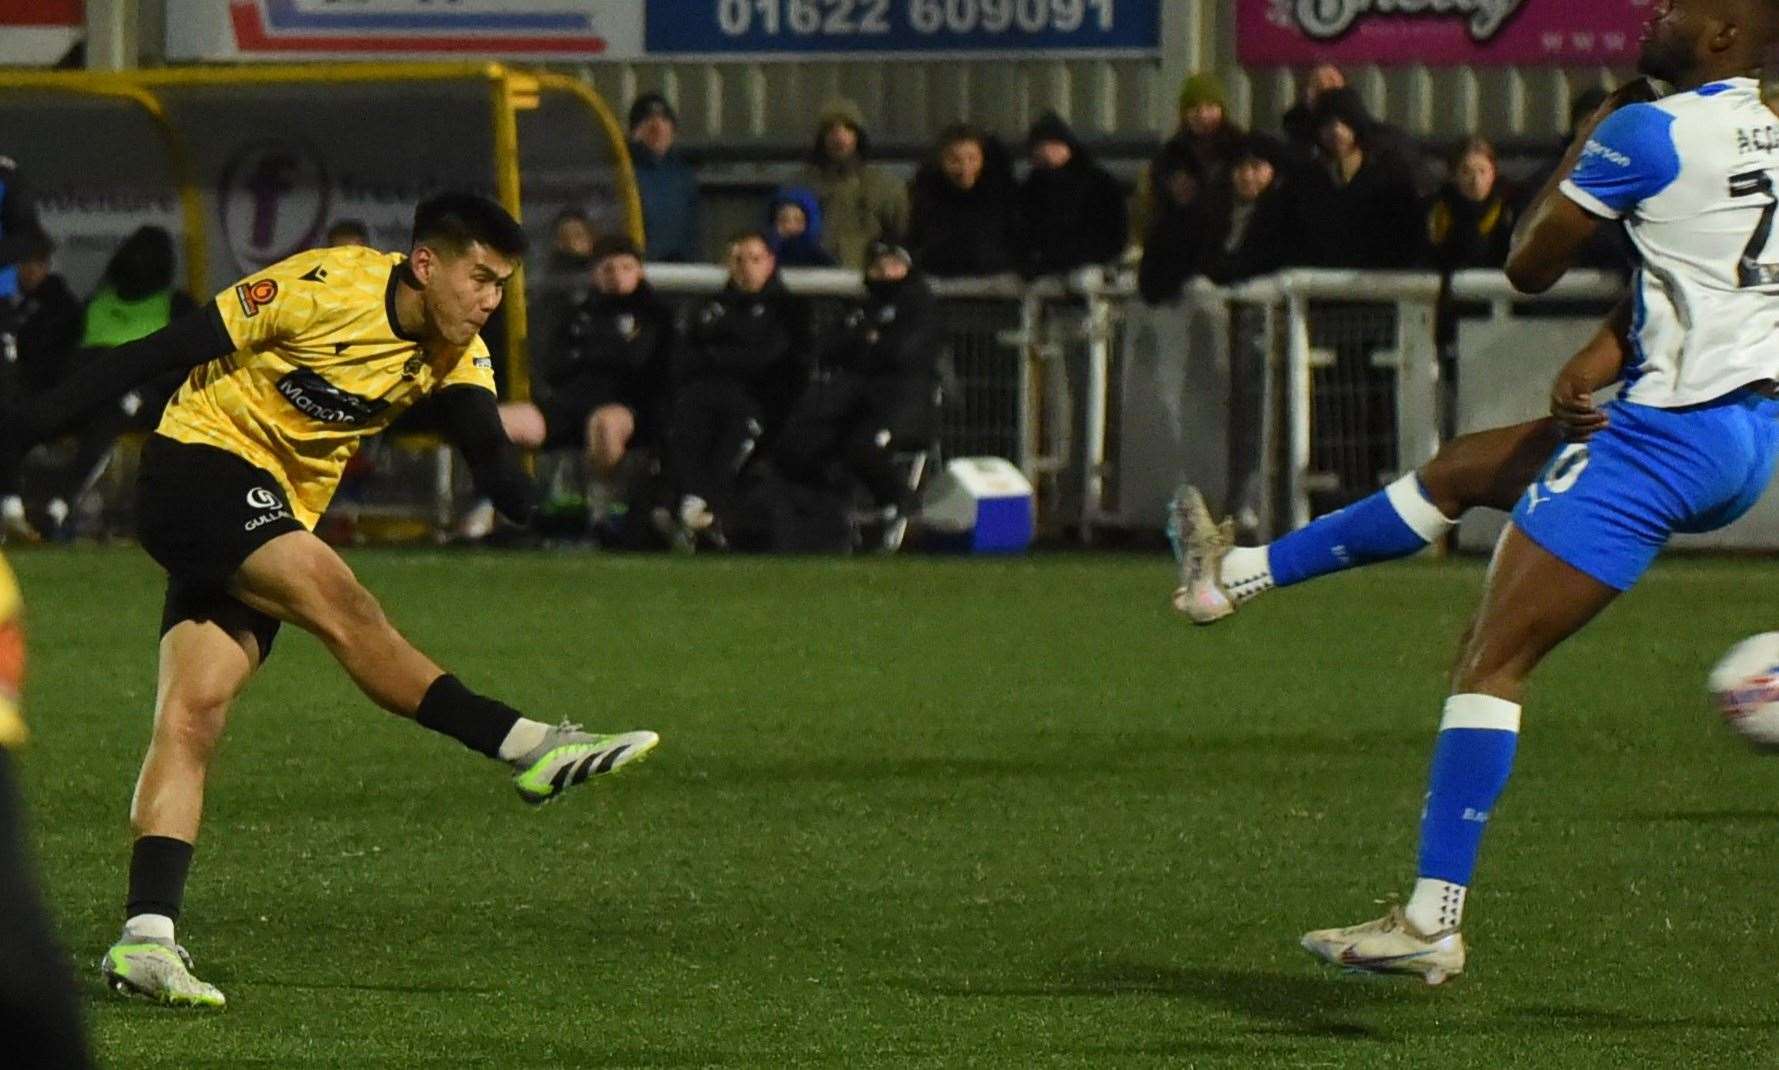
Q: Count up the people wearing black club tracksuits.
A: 3